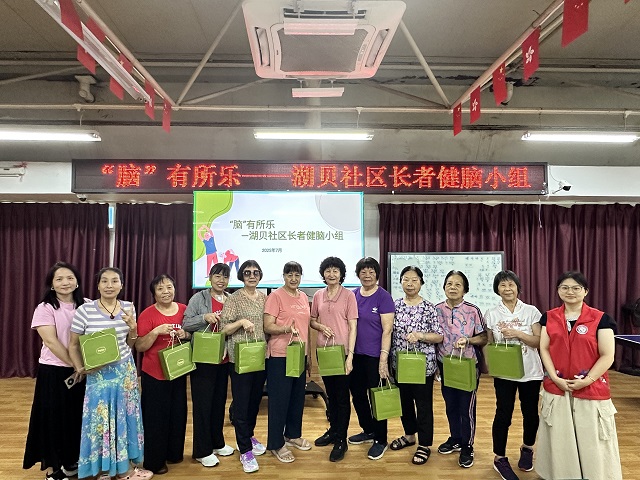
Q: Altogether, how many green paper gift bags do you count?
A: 10